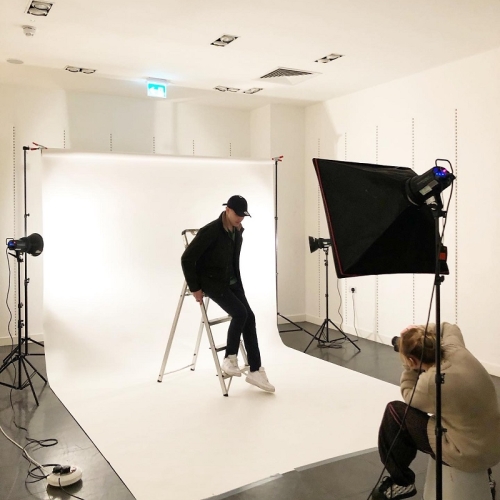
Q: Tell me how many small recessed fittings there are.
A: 6